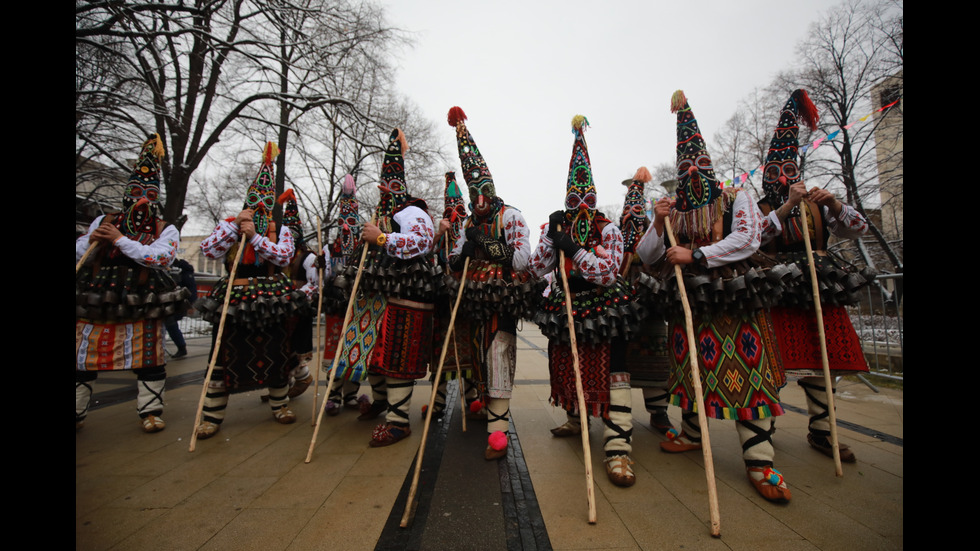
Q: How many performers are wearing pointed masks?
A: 11